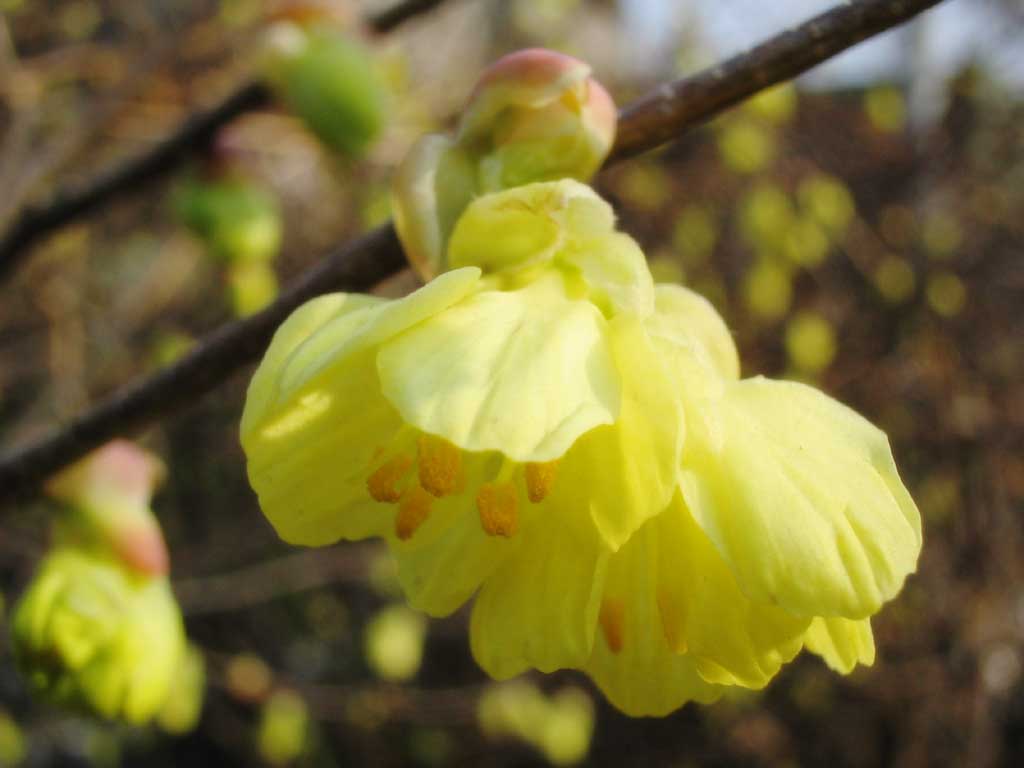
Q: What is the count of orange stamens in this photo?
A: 7